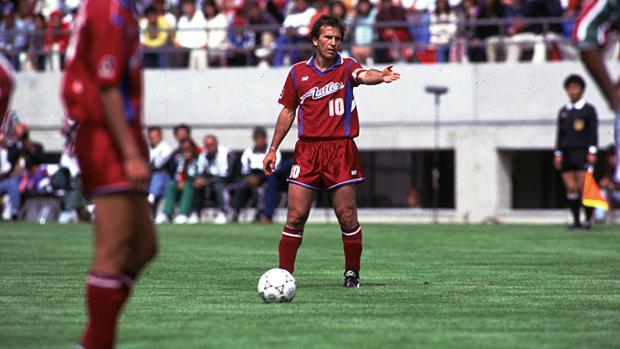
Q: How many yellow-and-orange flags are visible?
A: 1